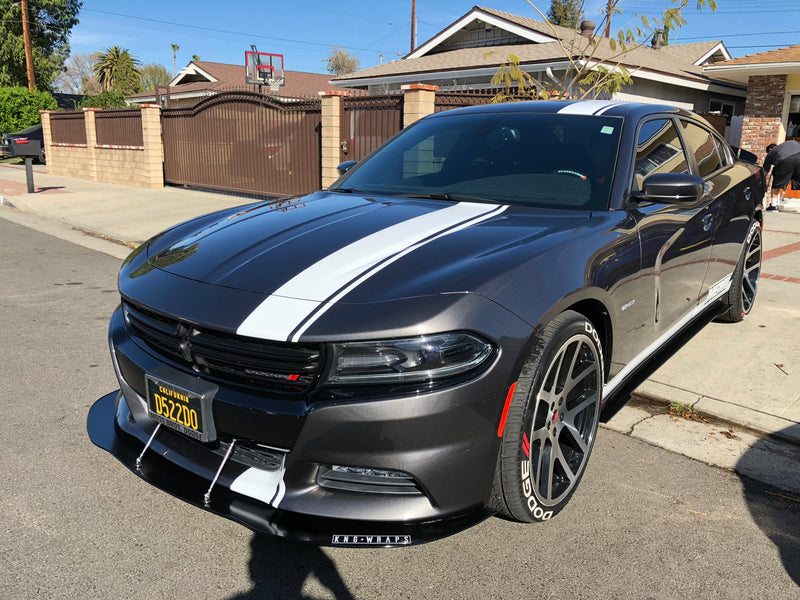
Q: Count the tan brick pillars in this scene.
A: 5